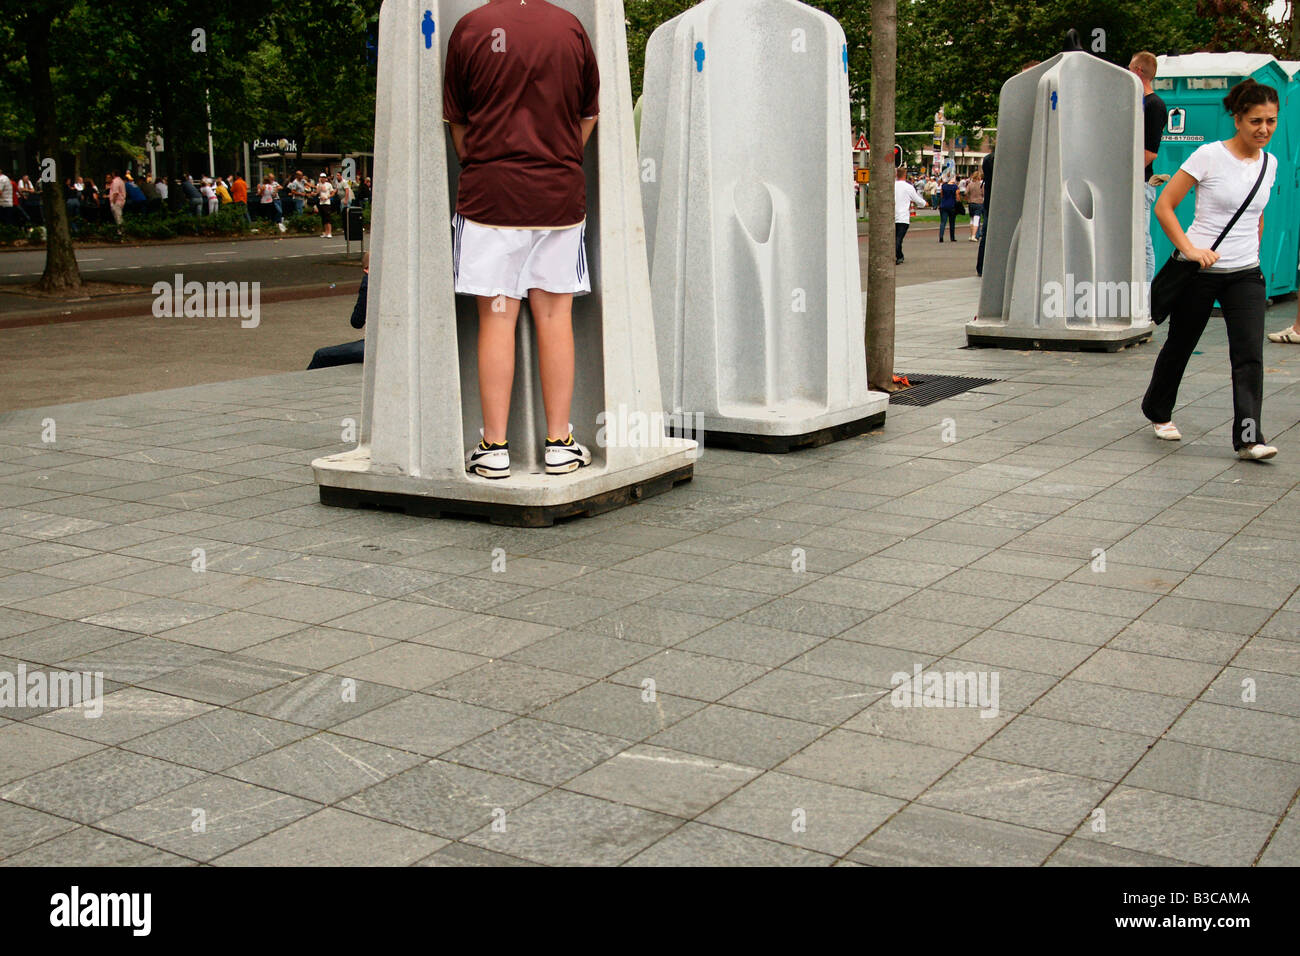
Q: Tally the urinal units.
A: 3